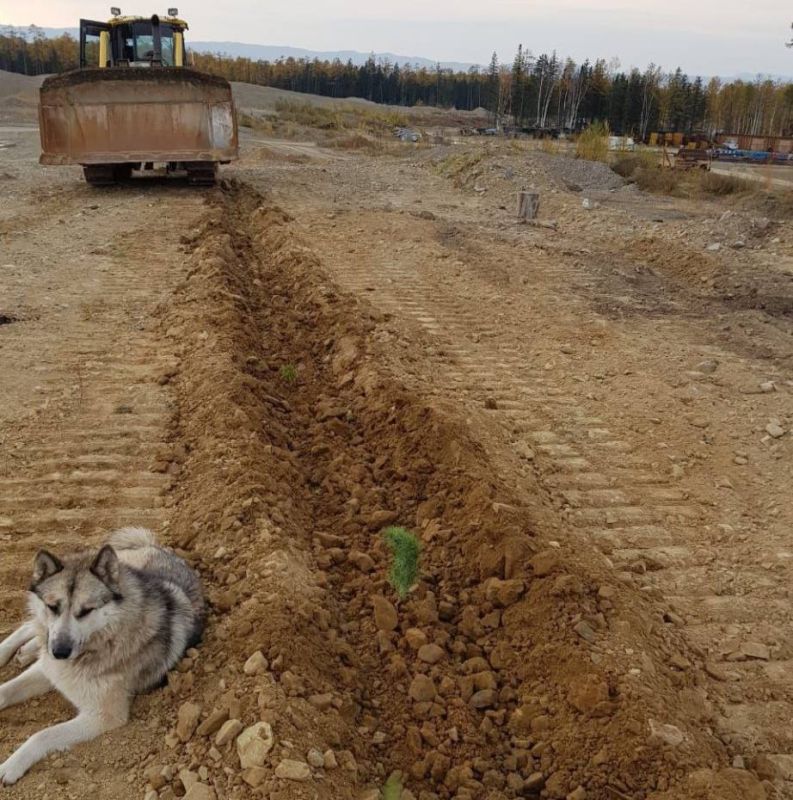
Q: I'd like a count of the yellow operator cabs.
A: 1